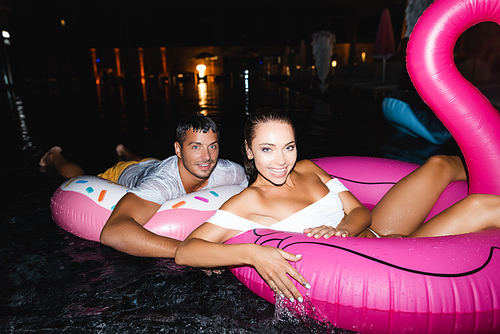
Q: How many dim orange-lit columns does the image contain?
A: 4